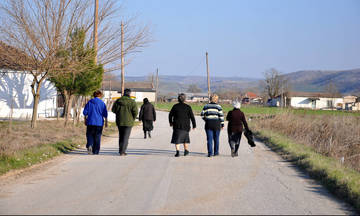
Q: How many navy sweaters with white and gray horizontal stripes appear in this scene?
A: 1